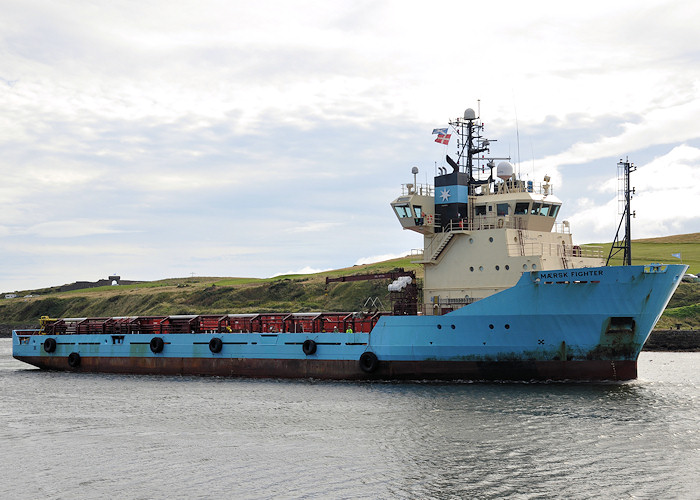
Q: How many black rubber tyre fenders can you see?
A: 6